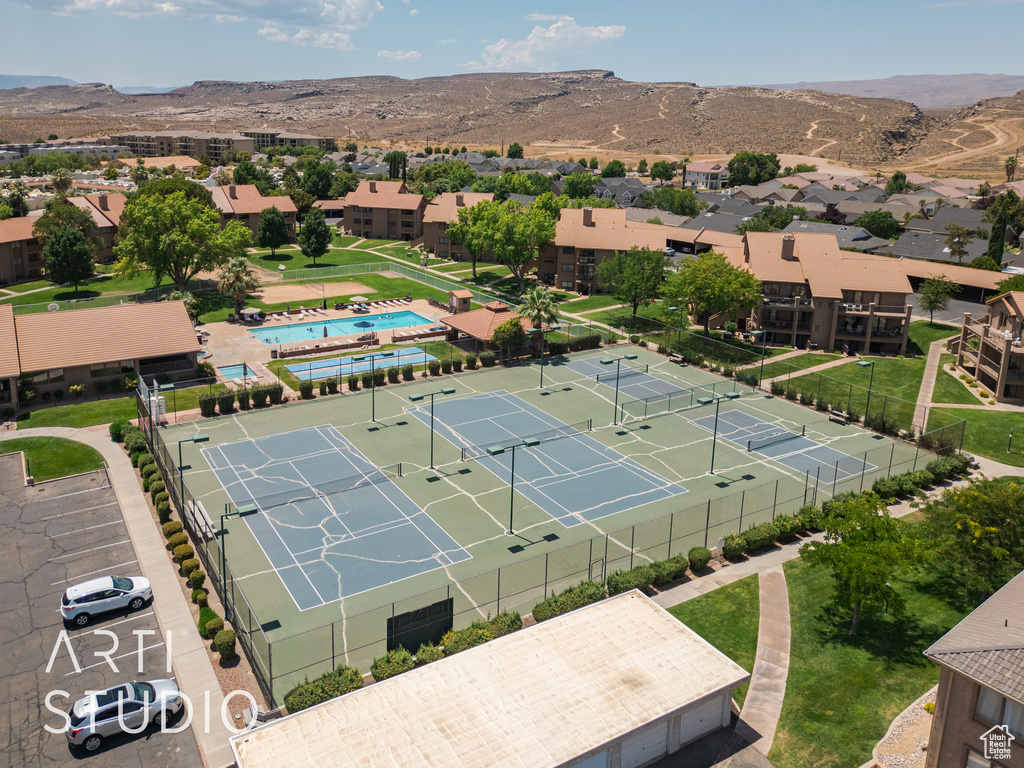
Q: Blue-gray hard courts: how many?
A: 4